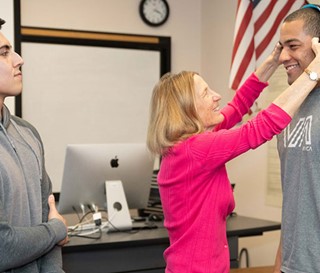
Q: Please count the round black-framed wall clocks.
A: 1